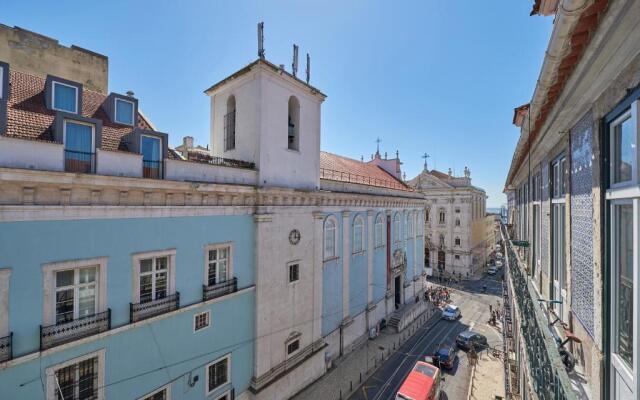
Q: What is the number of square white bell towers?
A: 1